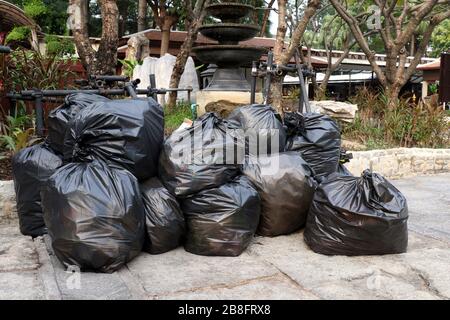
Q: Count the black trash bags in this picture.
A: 11